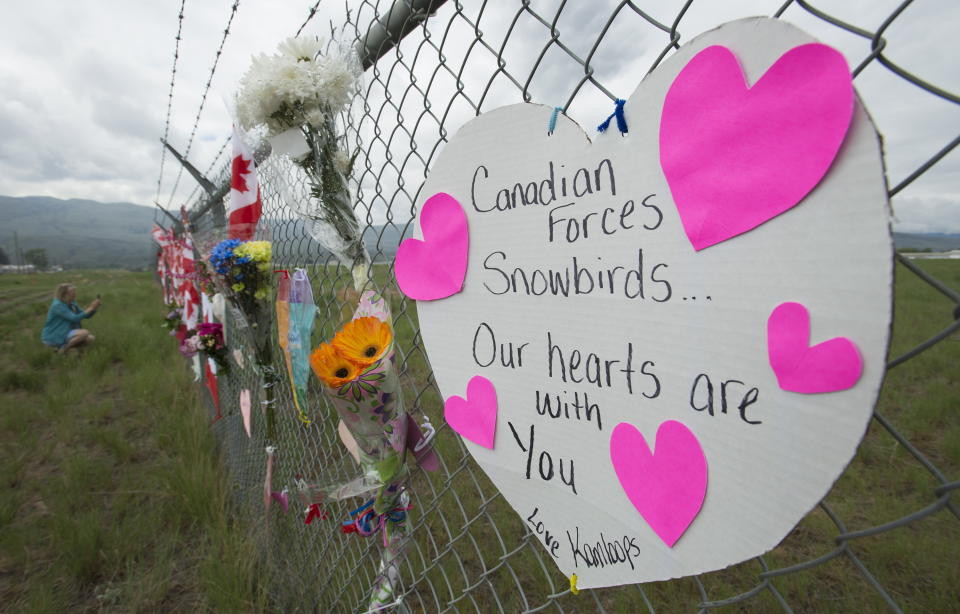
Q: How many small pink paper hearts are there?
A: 4